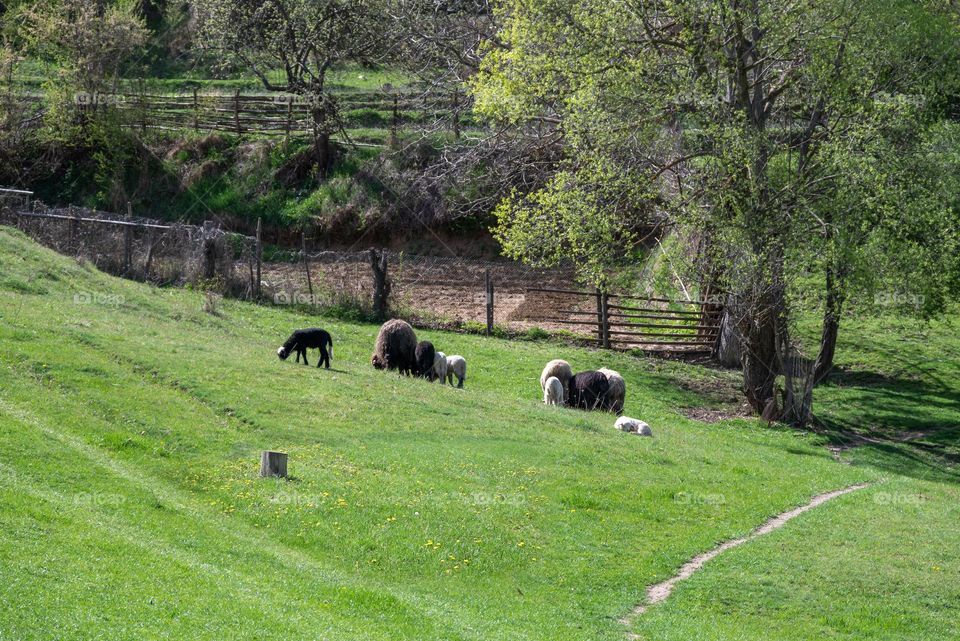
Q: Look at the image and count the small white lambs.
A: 4